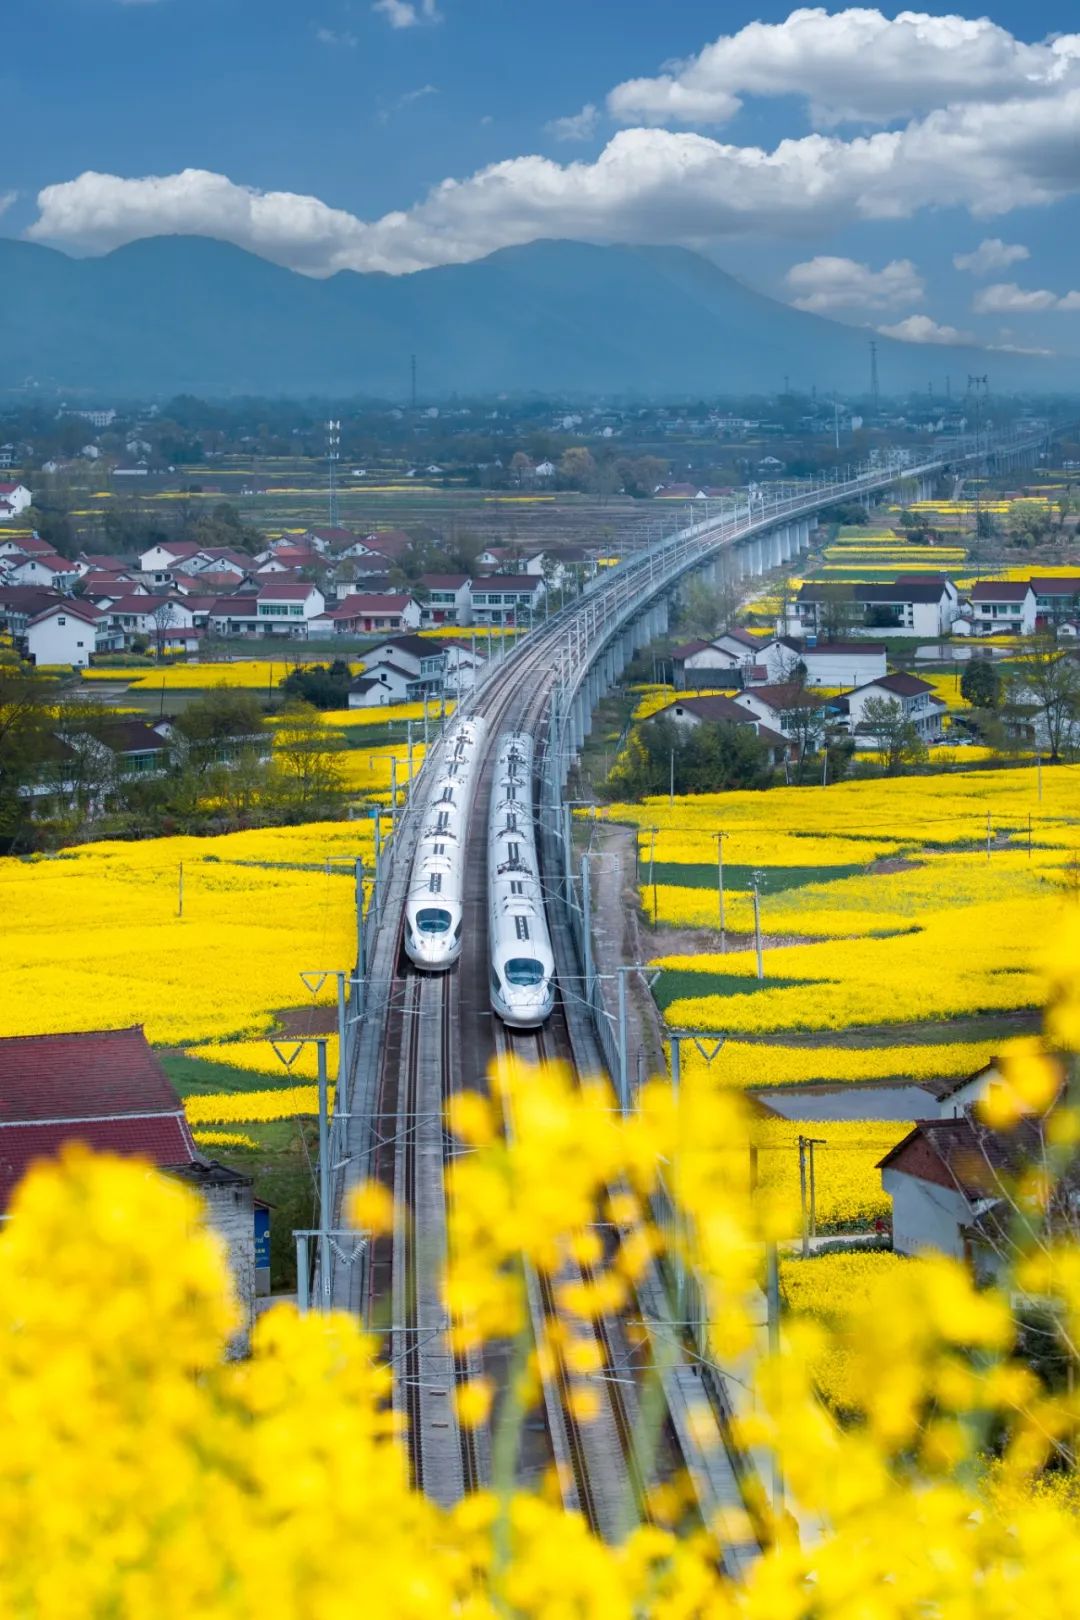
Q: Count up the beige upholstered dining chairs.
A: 0